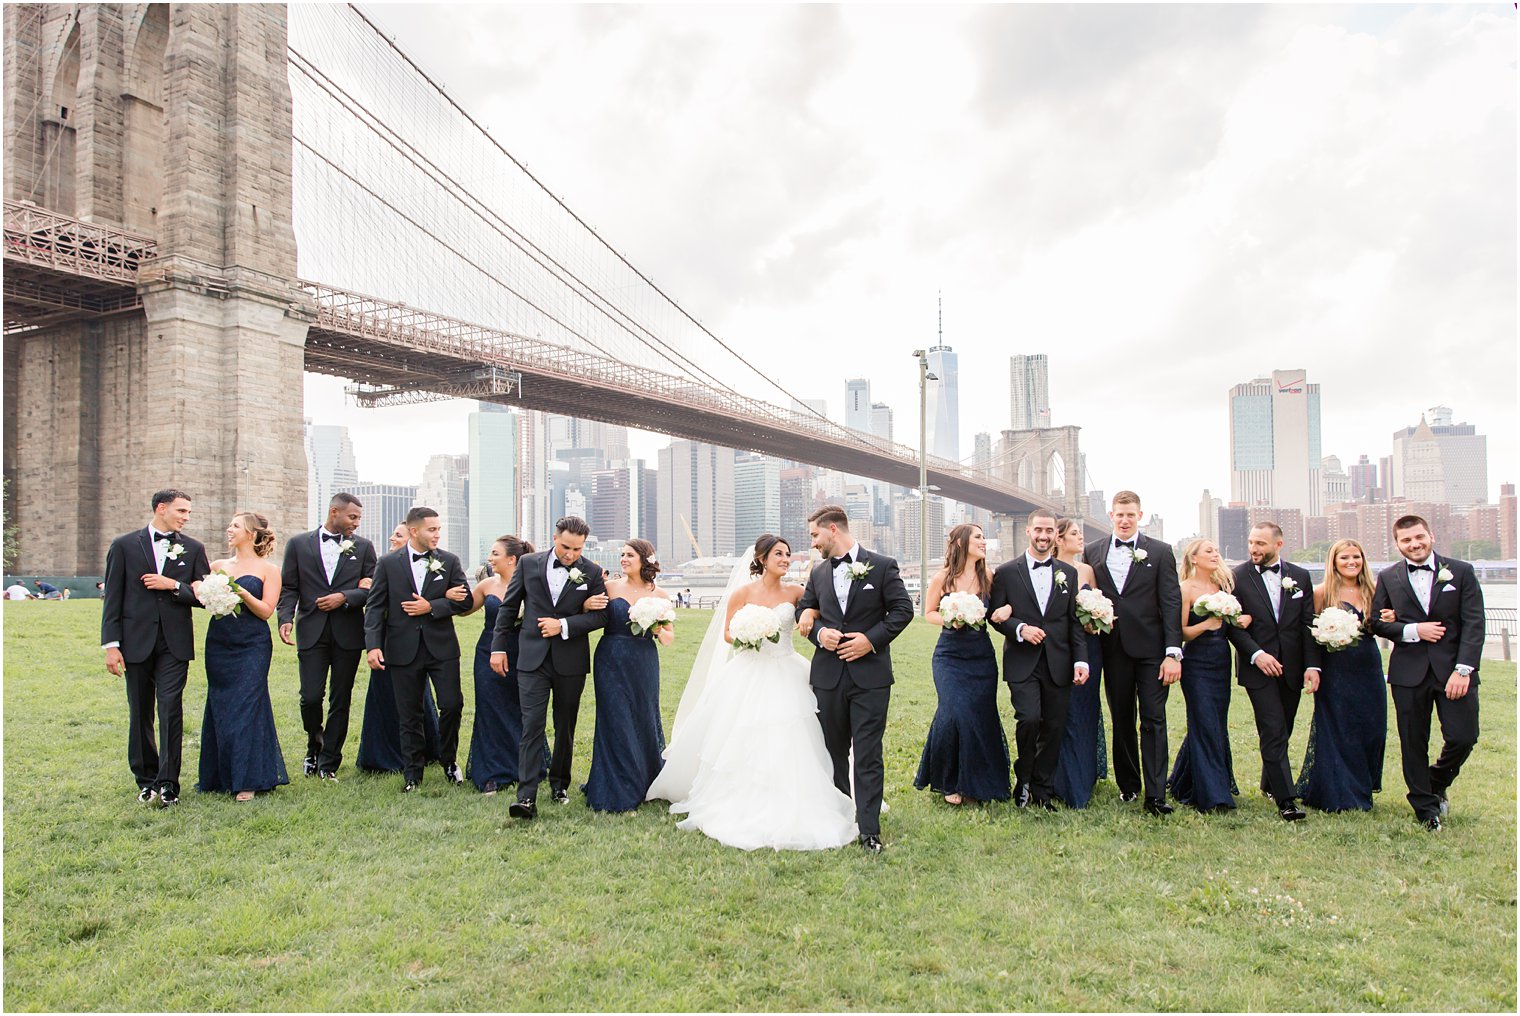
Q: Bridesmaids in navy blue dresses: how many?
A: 8